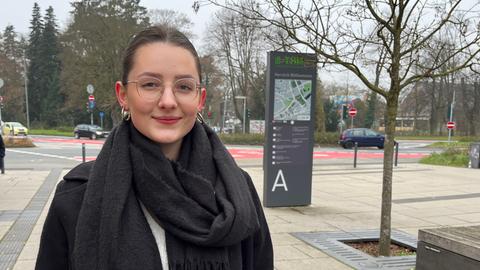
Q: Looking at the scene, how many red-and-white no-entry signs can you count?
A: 3